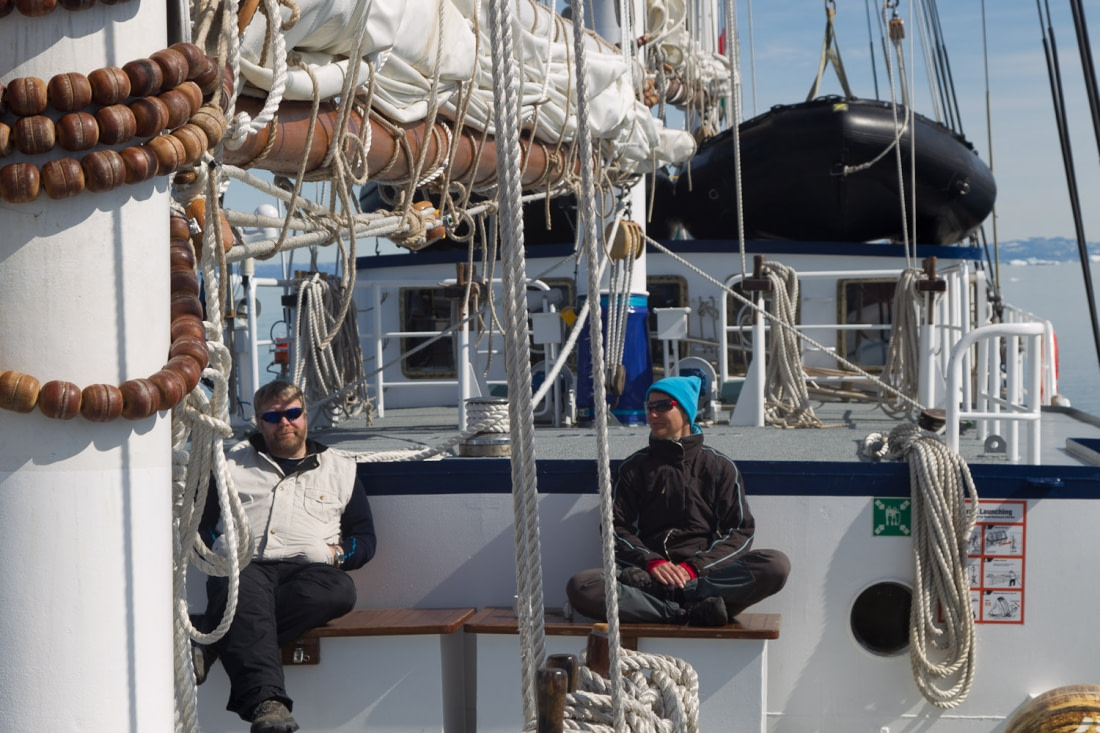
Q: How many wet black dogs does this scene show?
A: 0